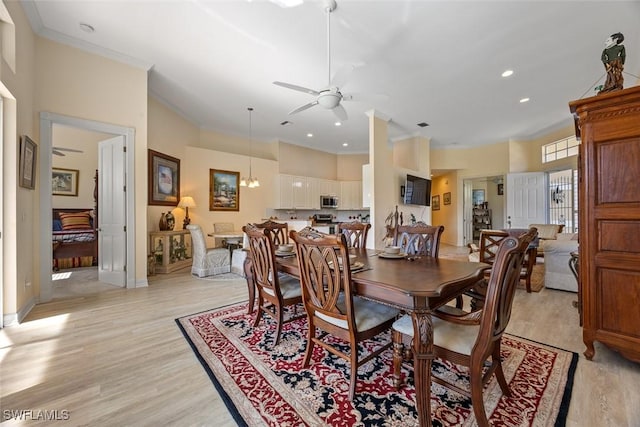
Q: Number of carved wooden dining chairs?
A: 6